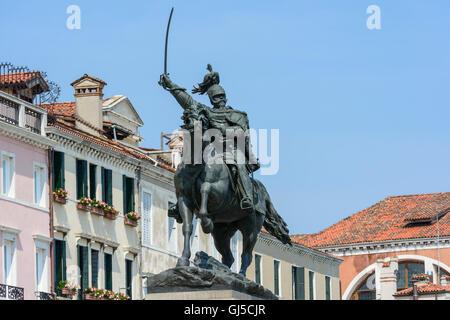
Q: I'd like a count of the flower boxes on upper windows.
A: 5